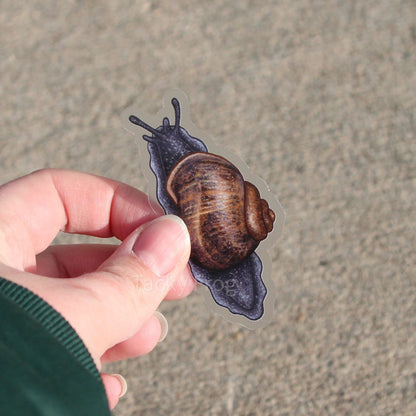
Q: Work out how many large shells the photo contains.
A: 1